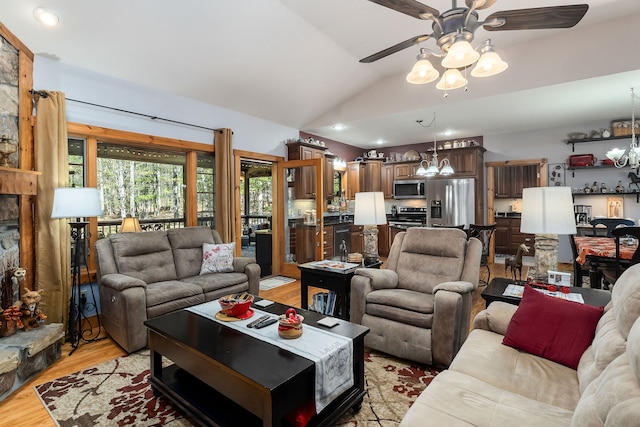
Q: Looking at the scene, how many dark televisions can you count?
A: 0